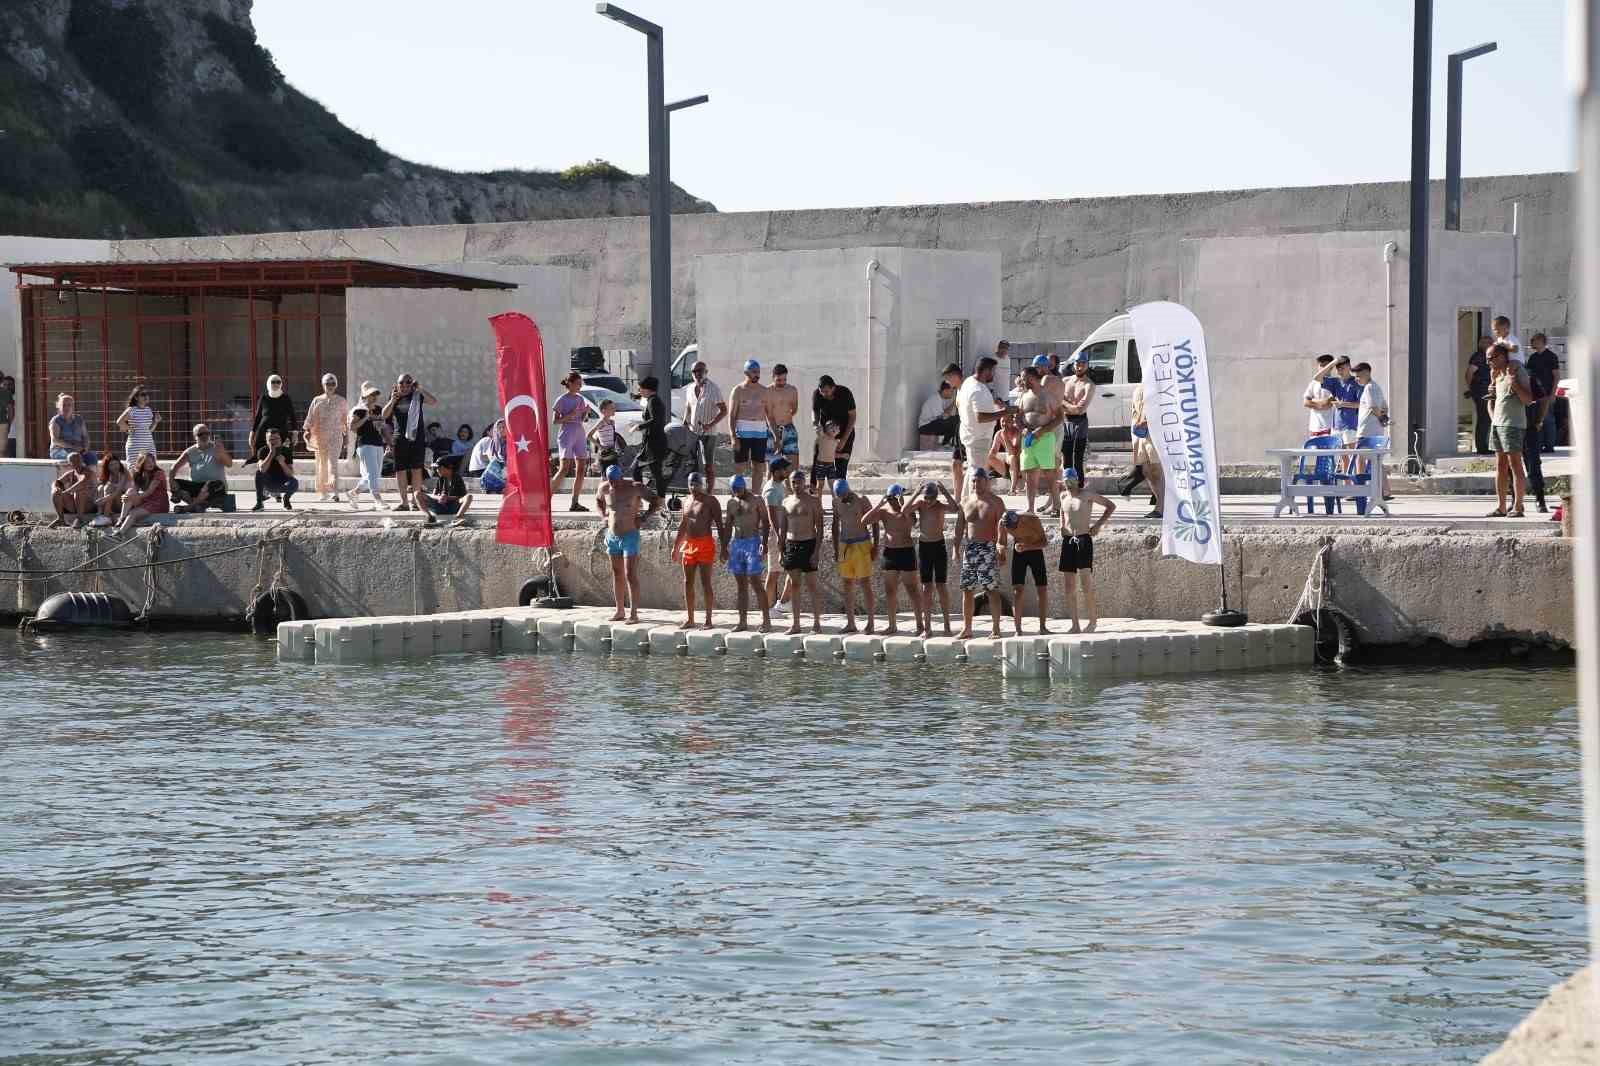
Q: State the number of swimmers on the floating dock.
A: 10